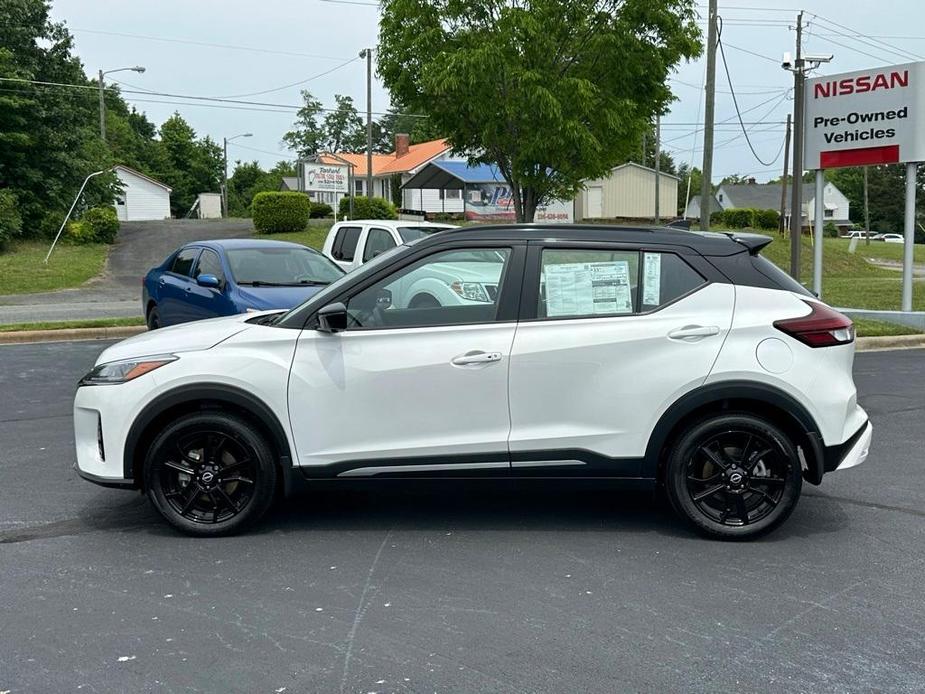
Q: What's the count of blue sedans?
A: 1